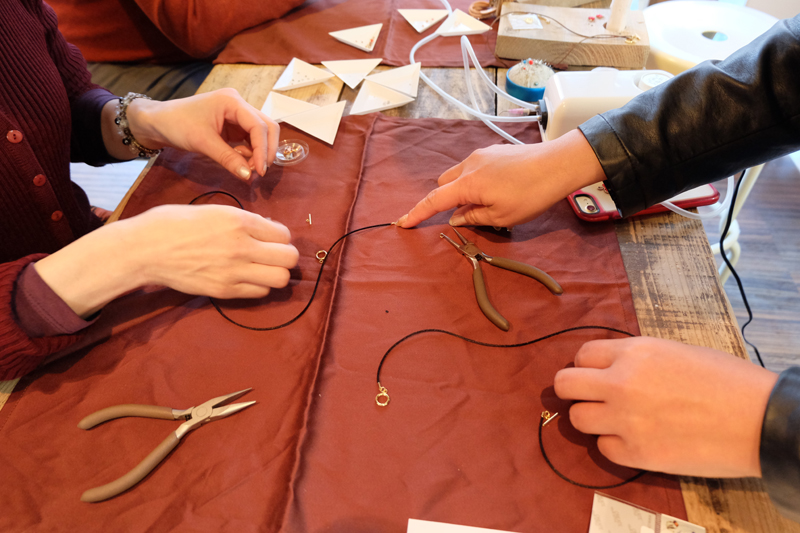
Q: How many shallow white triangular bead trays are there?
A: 9